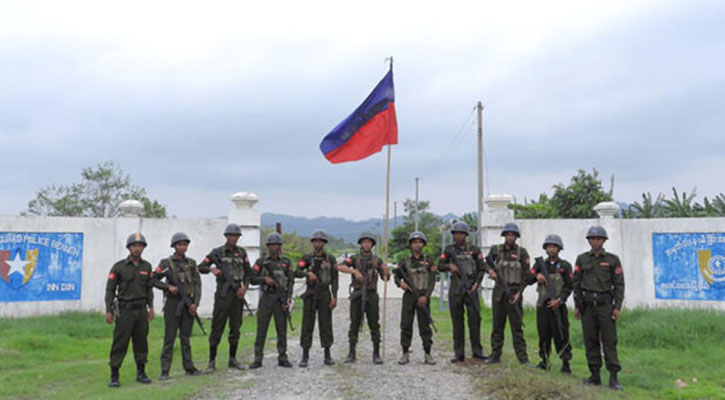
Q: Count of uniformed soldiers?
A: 11